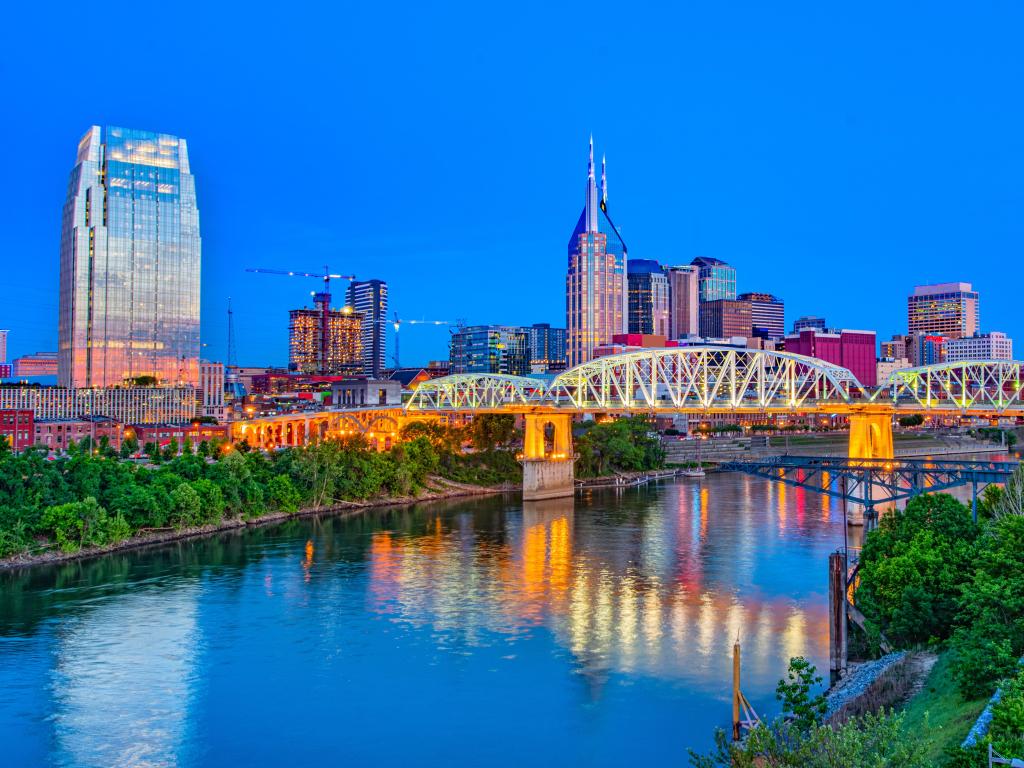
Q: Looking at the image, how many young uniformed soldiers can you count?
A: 0